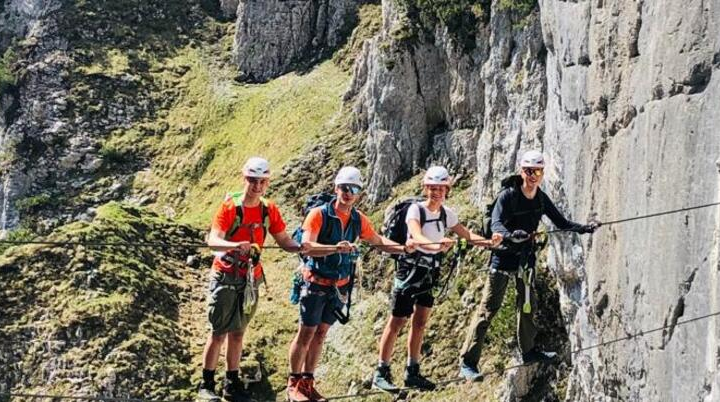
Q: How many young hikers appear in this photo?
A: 4